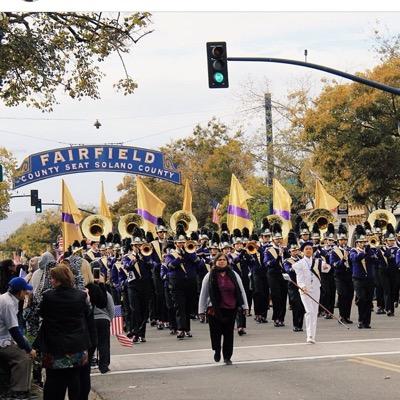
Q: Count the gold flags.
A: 7